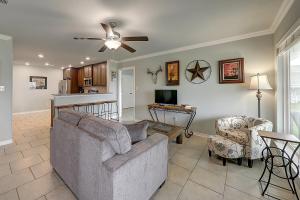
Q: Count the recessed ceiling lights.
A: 7